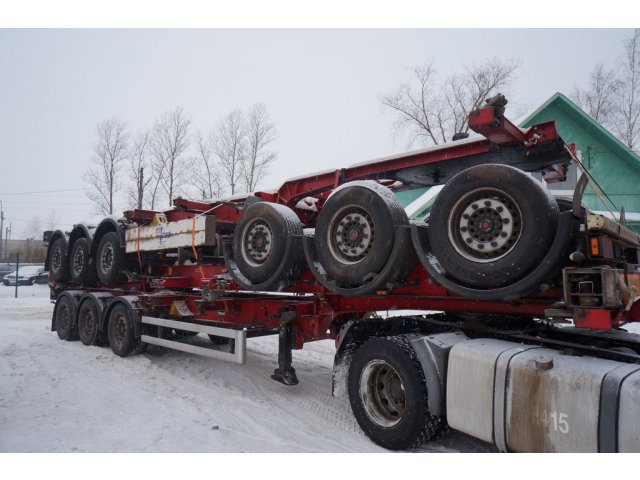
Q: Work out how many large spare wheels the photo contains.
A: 3